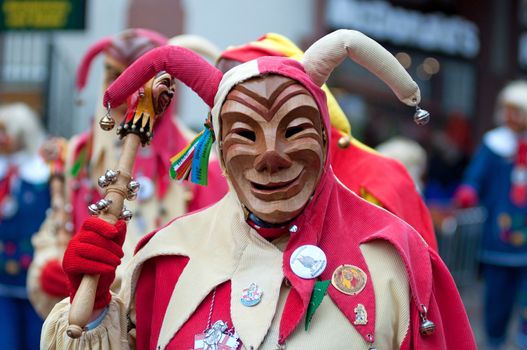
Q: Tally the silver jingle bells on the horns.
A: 2